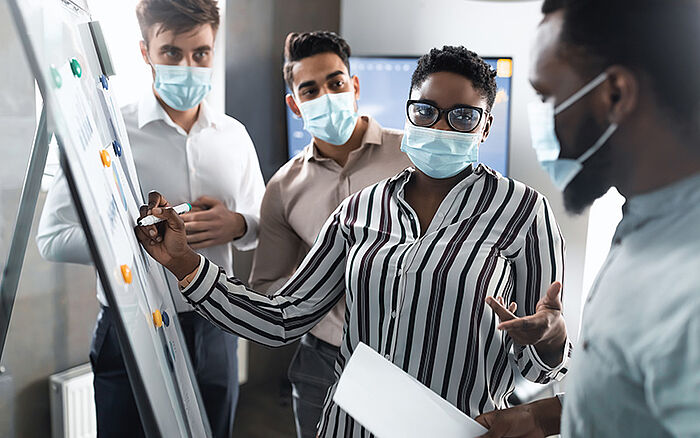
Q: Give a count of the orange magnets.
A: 3